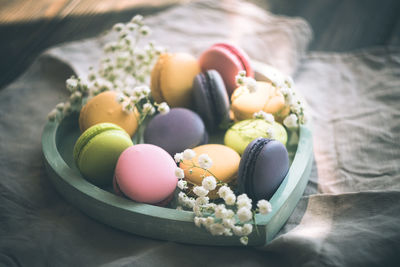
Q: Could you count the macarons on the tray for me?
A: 11